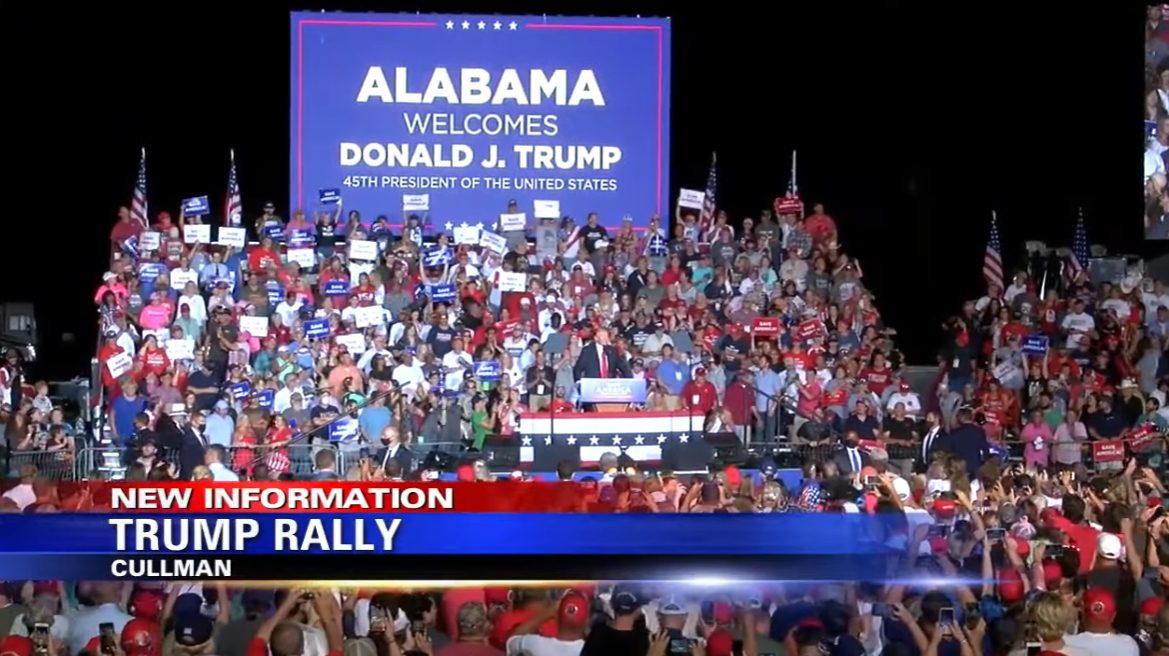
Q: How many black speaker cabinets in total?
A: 4